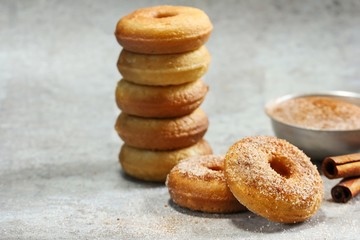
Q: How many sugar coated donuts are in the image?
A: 2